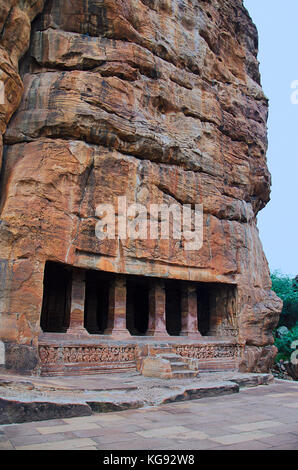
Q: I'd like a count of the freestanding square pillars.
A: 4